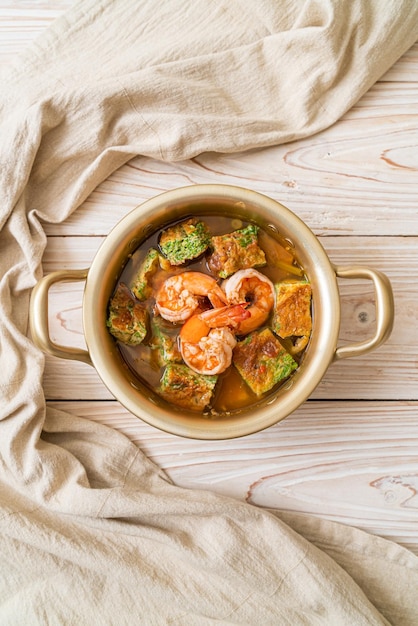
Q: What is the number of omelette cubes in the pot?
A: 8